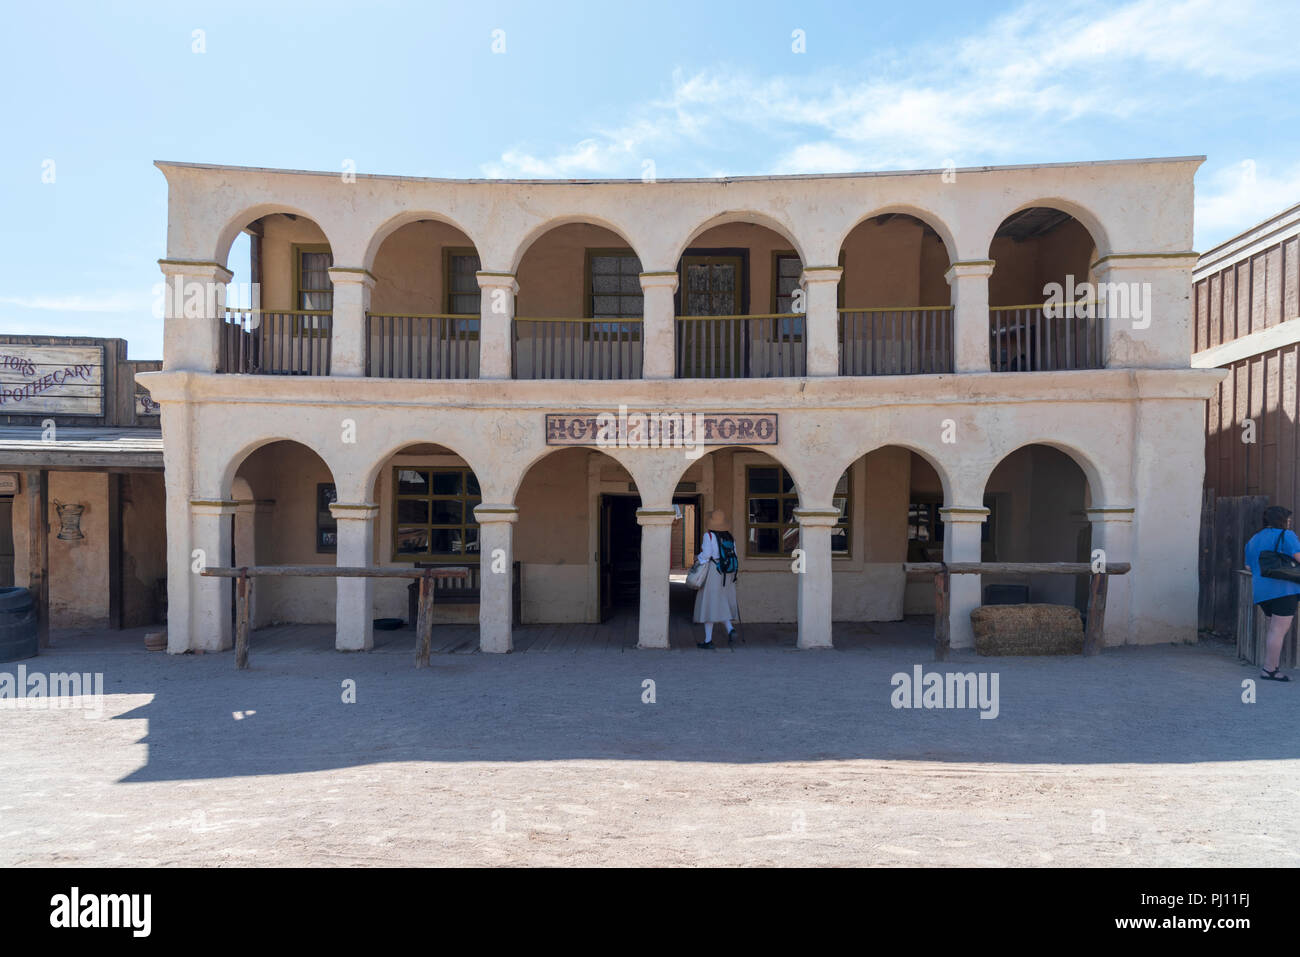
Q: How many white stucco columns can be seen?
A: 14